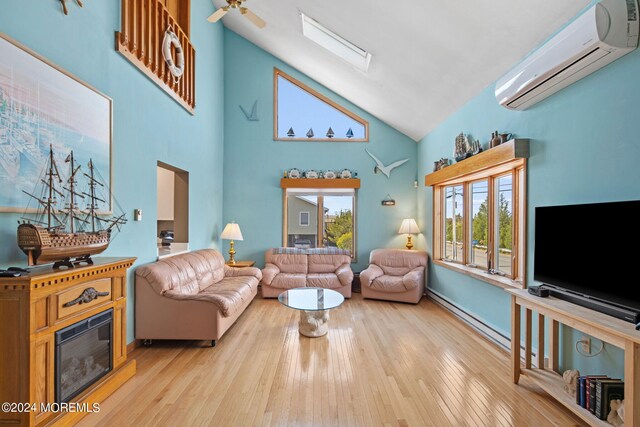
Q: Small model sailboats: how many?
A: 4